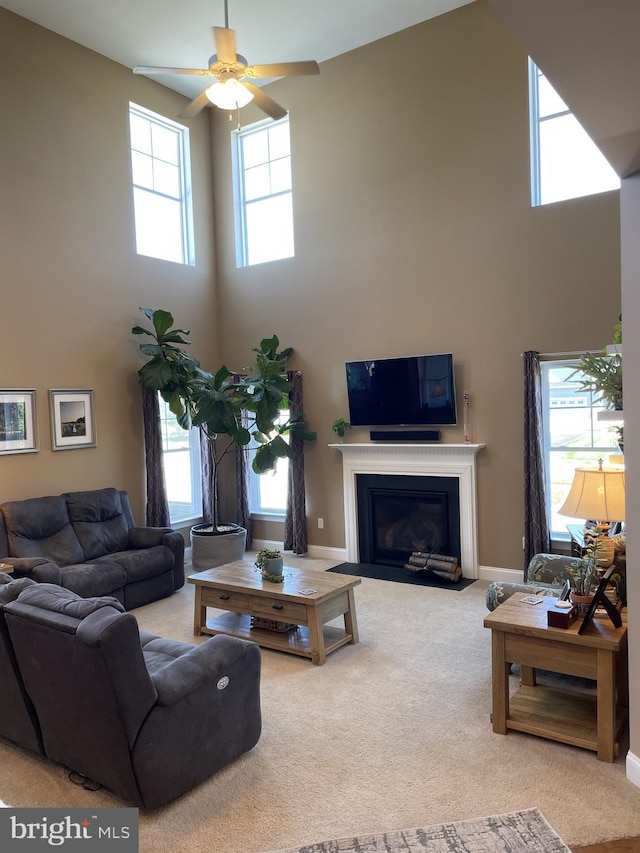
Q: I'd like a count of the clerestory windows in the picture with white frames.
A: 3